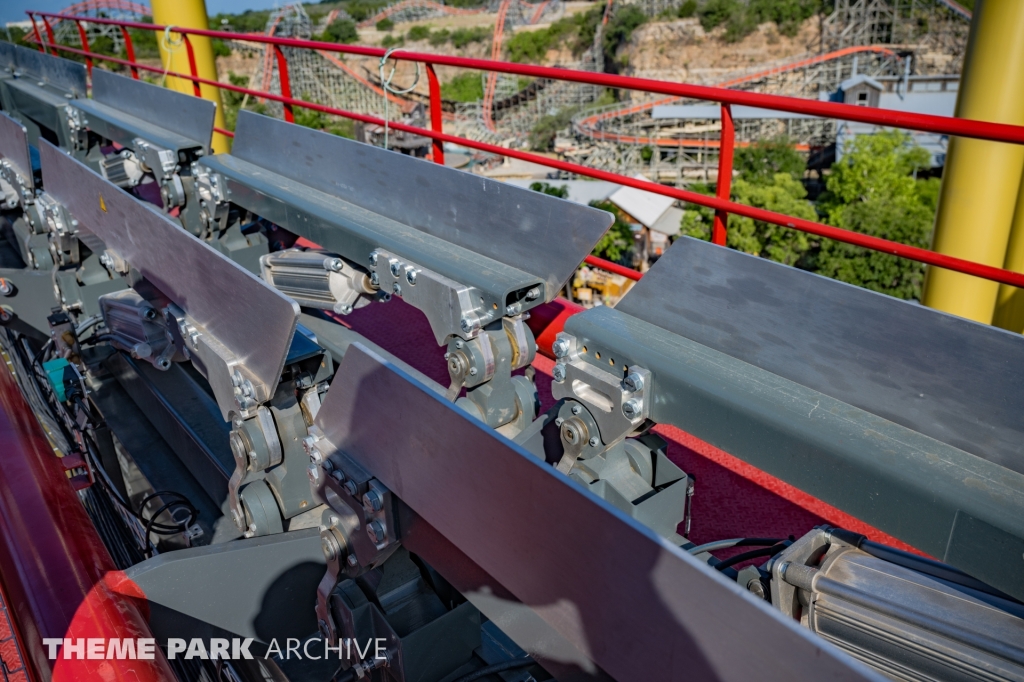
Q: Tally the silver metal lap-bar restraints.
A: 0